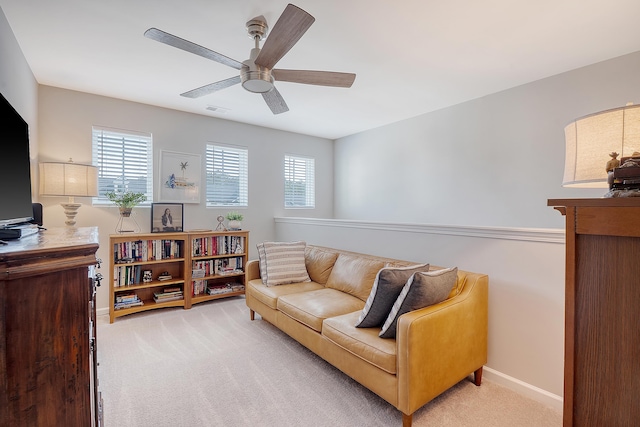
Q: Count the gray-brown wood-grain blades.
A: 5